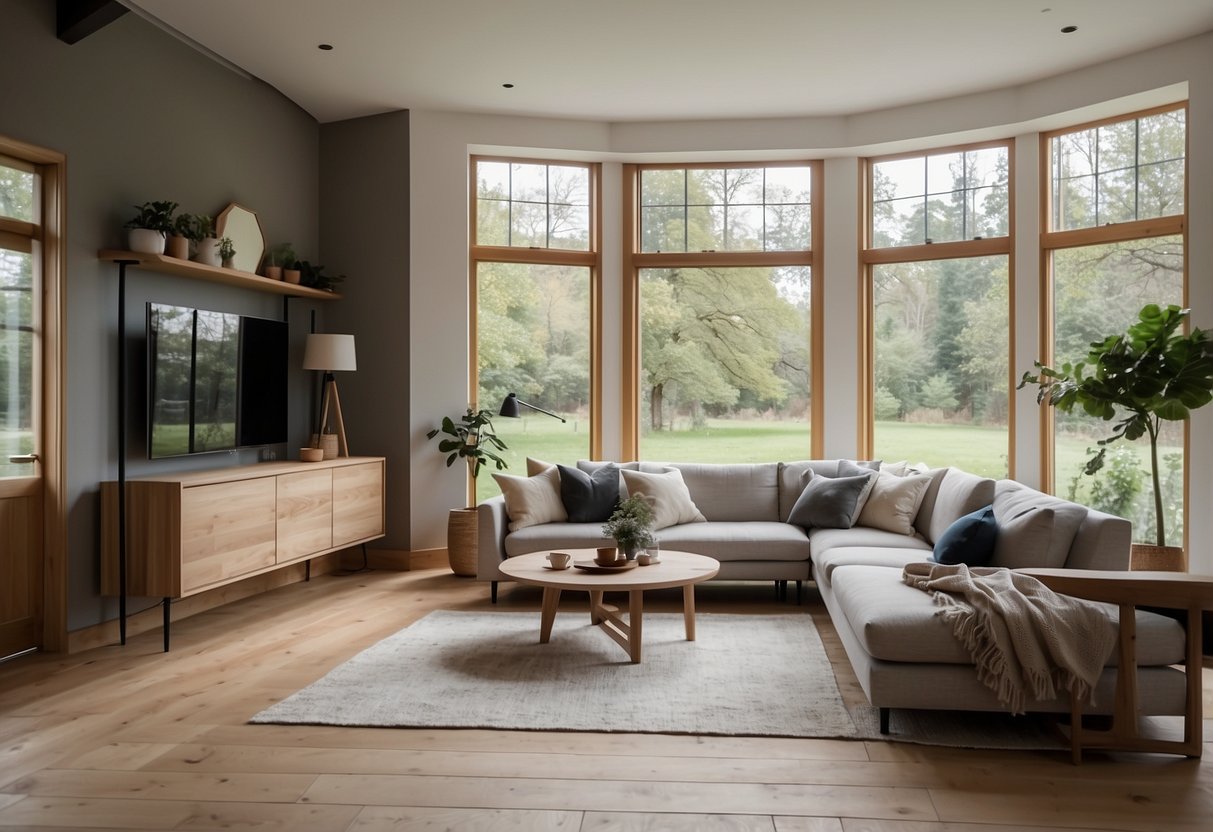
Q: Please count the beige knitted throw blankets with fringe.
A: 1